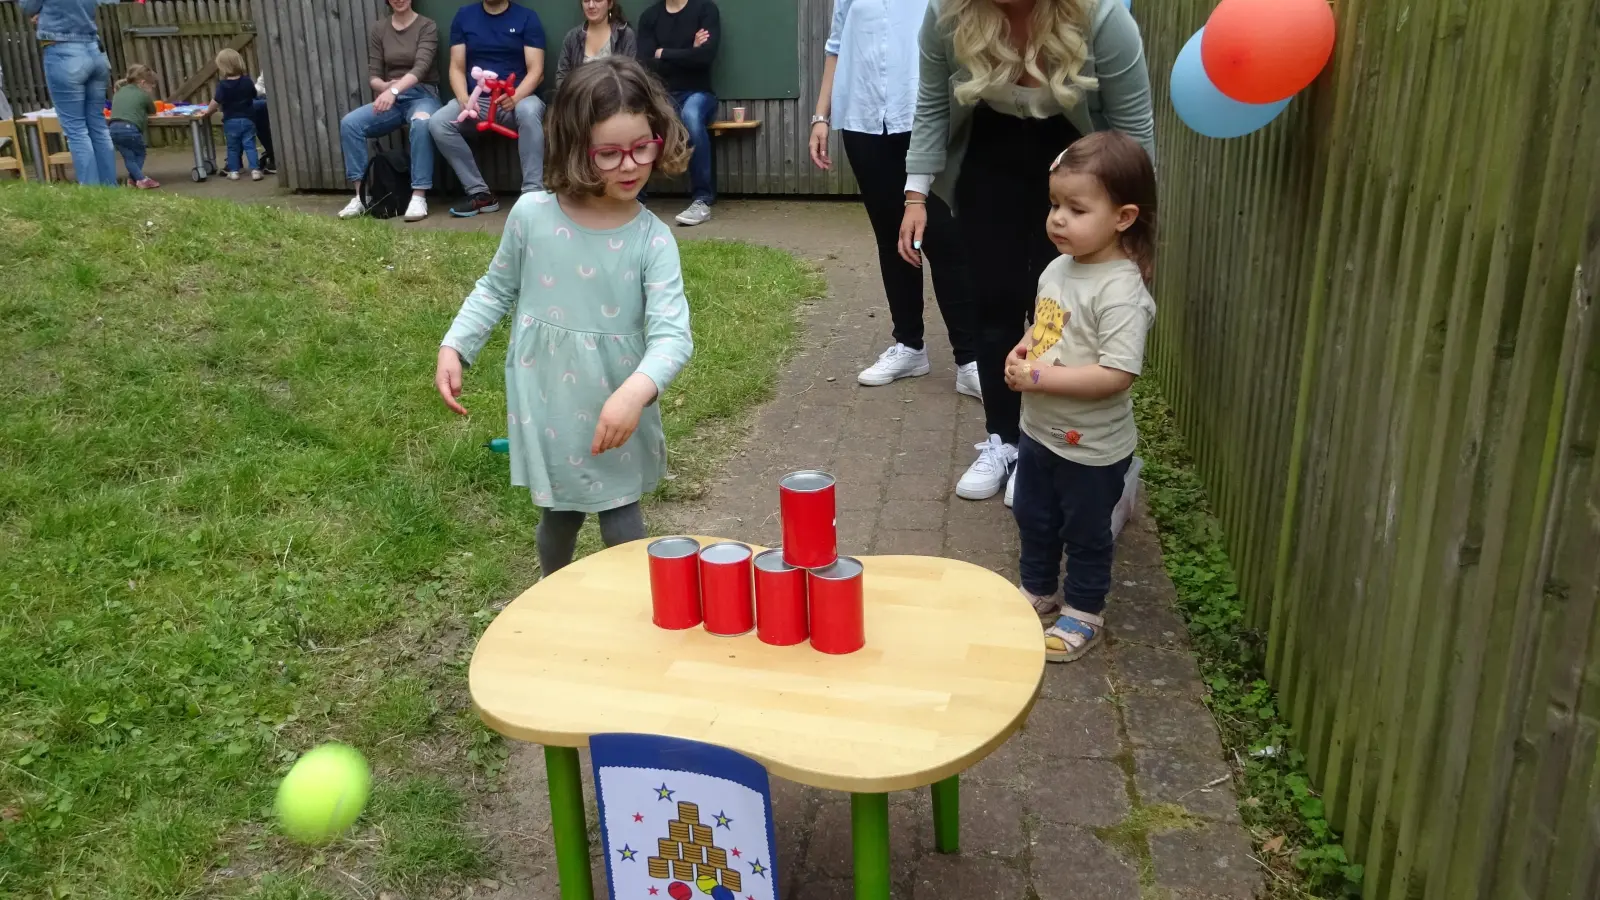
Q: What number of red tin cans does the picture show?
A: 5